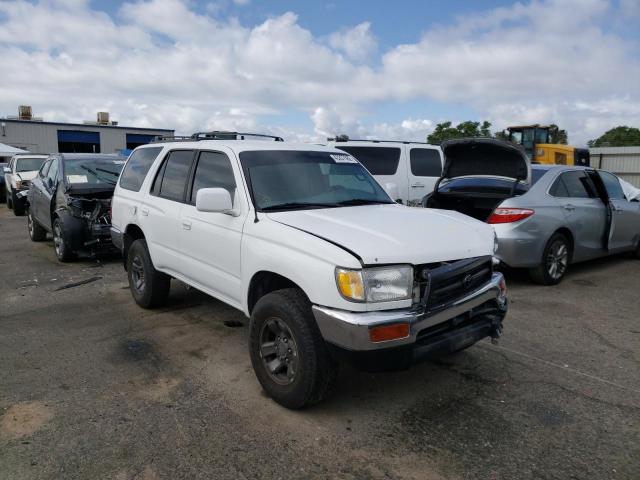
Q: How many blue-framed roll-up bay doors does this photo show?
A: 2